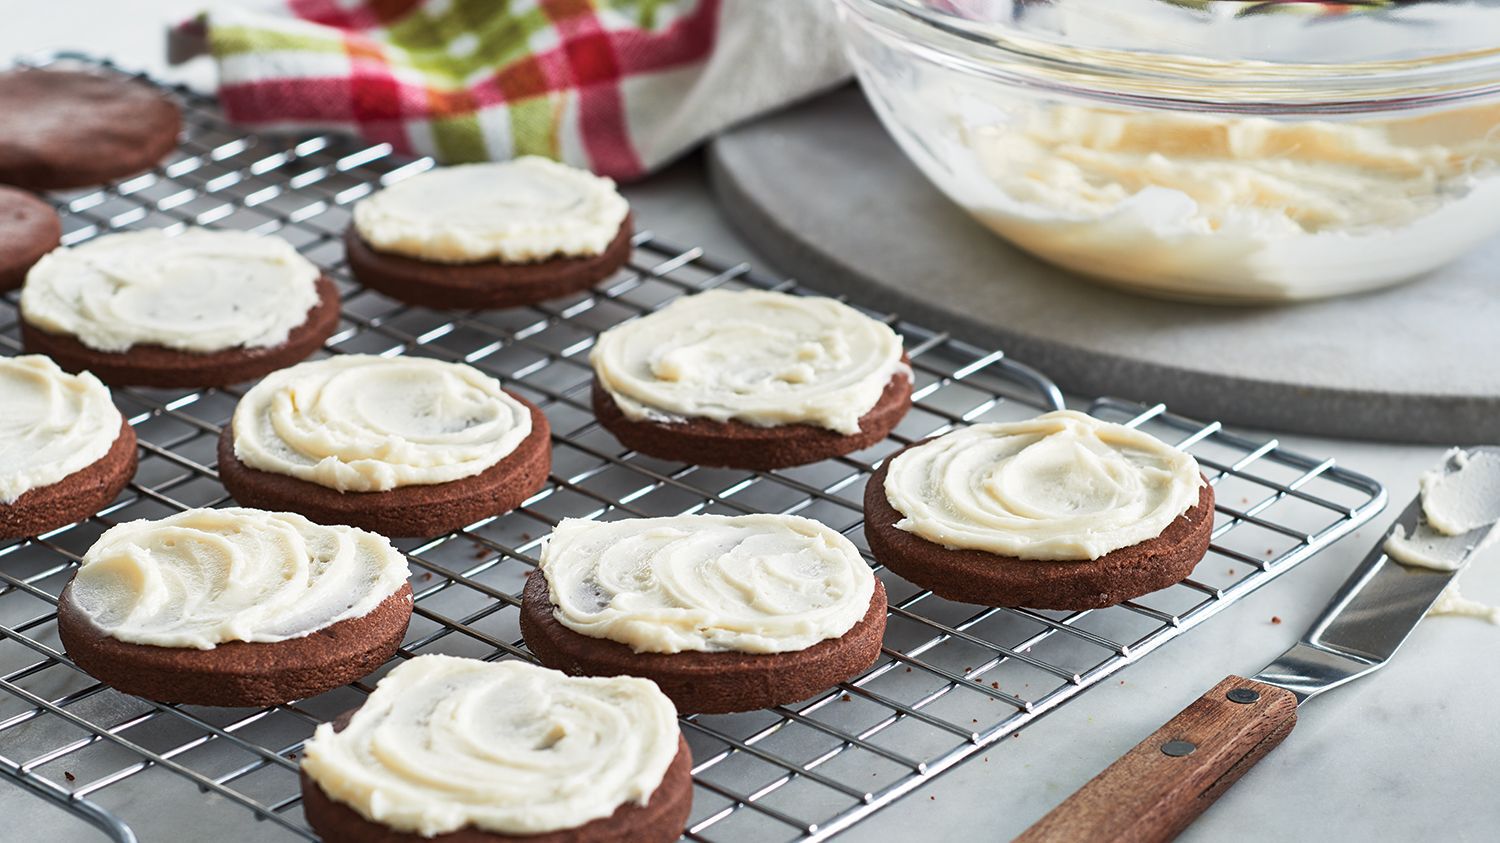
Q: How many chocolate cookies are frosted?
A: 9